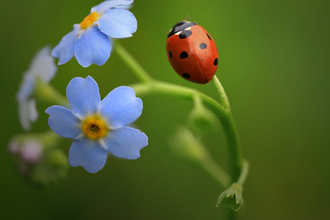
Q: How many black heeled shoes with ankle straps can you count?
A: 0